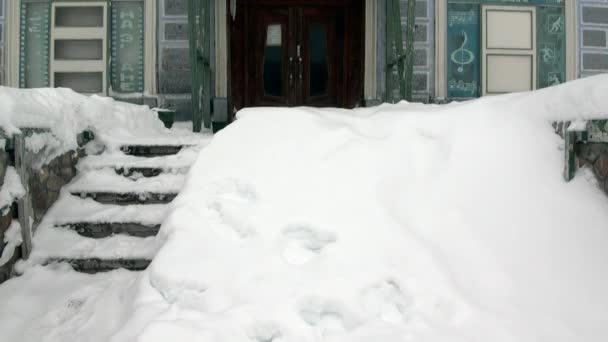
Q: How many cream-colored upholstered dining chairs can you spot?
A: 0